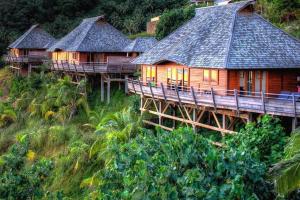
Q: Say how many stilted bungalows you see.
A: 3